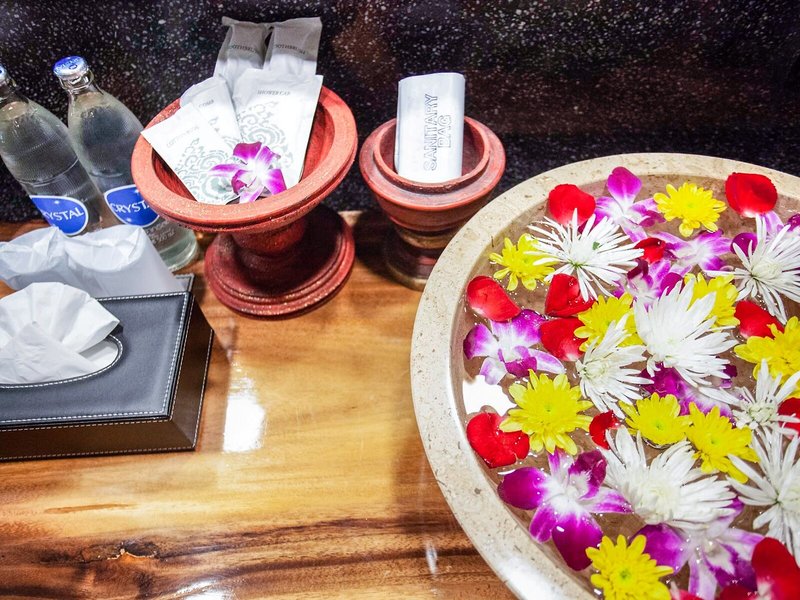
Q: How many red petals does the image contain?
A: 13